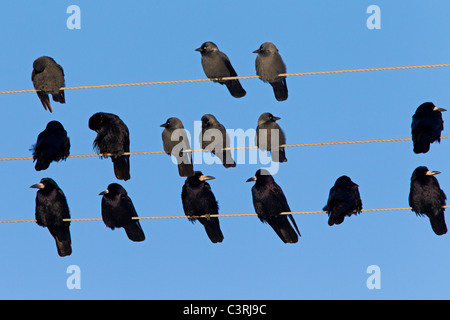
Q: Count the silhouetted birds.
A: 15